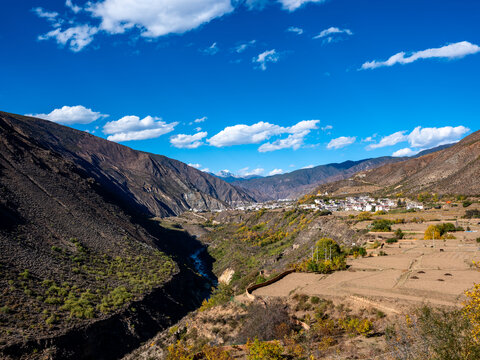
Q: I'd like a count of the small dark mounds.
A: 4